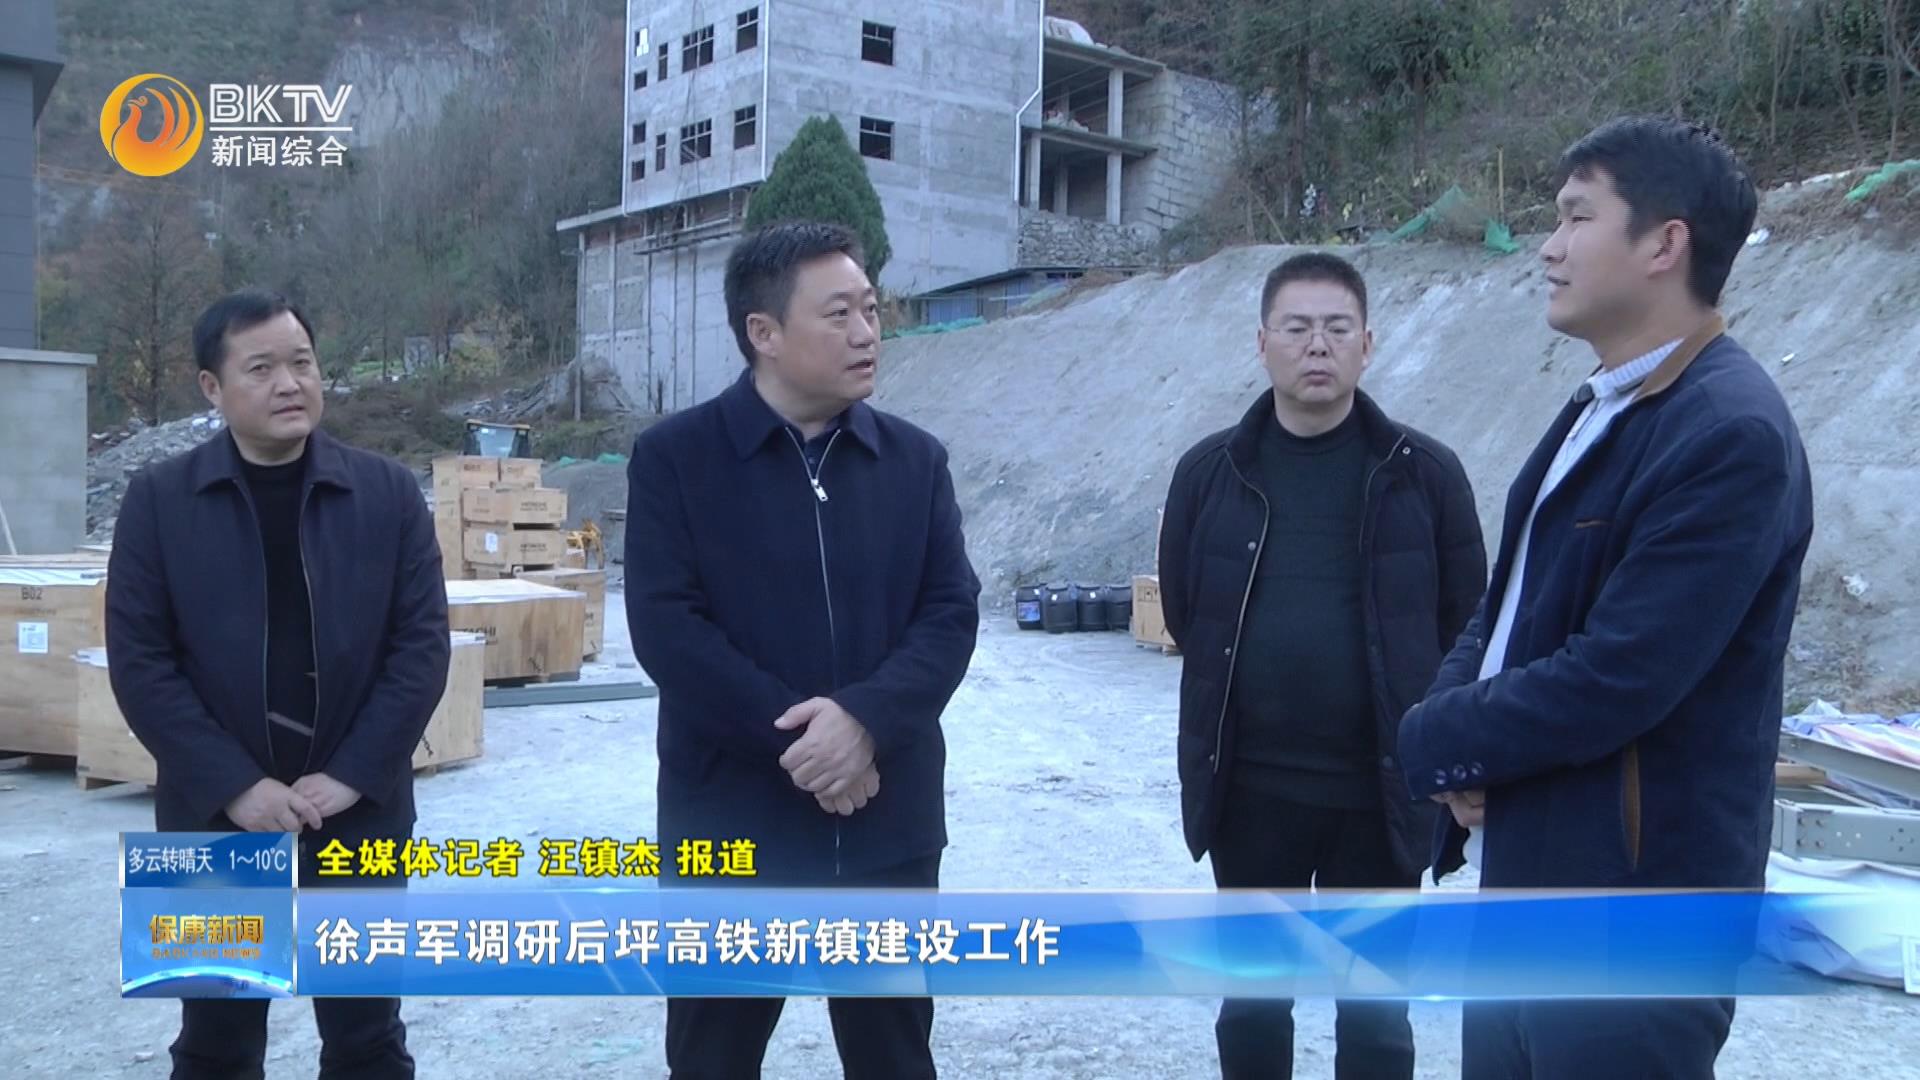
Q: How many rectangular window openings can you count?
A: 12